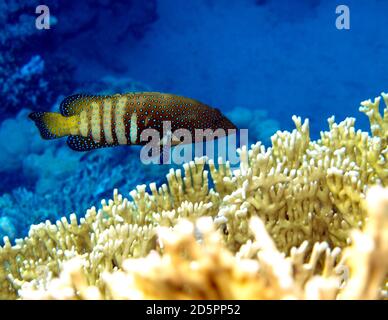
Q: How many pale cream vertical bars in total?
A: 5